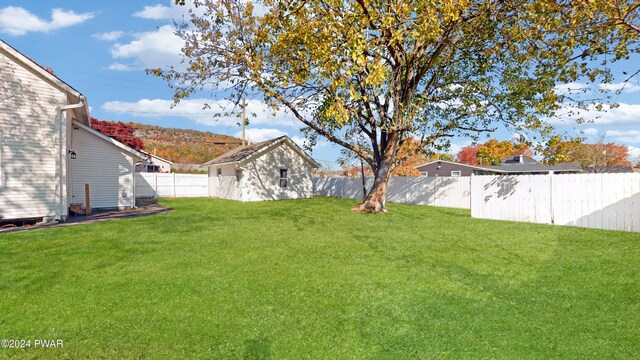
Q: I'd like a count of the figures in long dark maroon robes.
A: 0